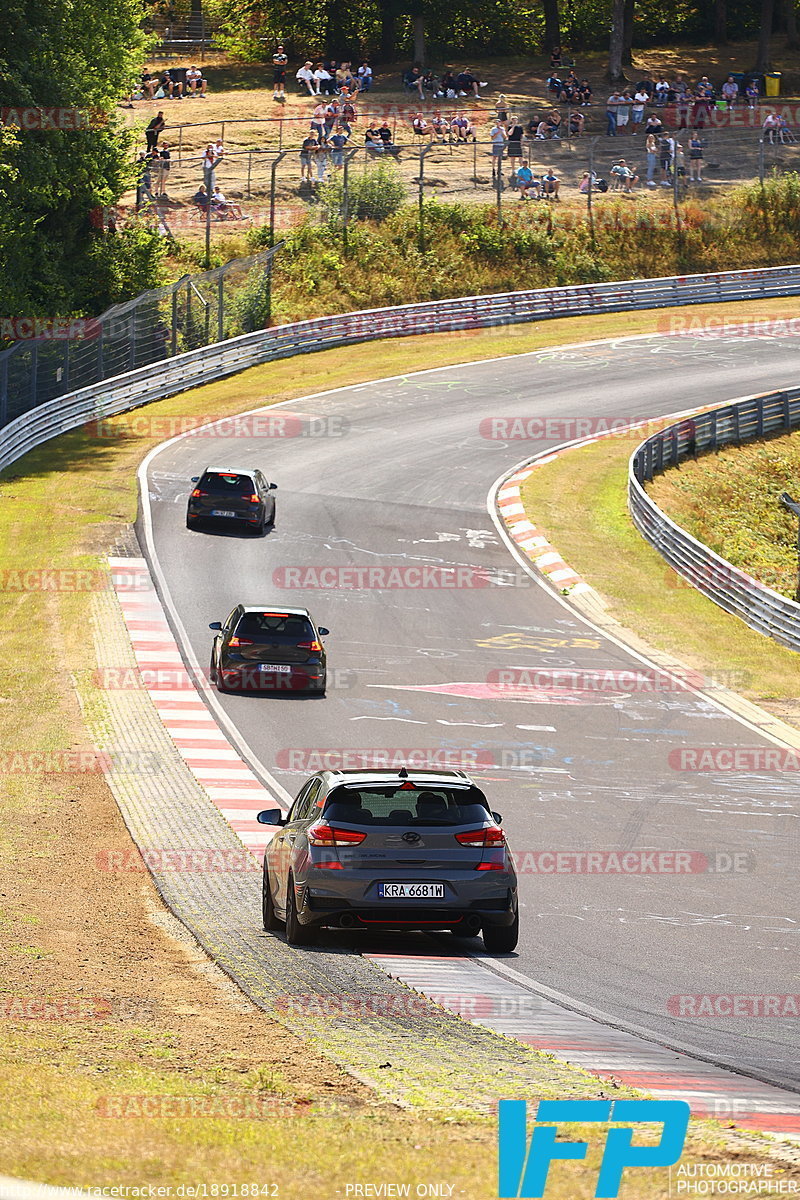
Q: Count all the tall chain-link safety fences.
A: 2